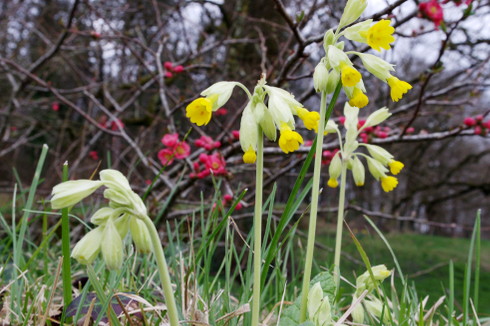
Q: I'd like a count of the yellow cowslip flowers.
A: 11